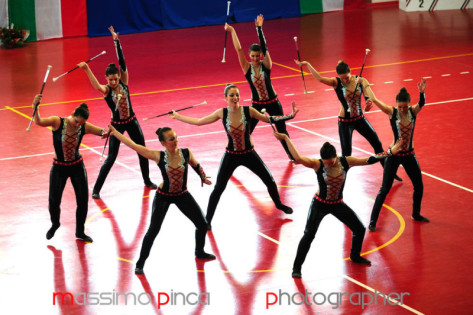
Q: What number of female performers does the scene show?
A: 8